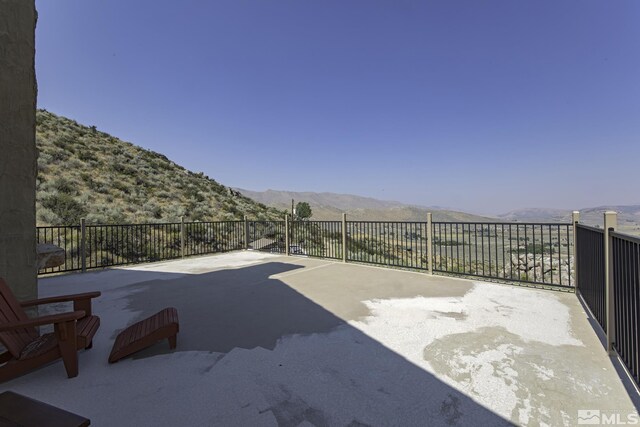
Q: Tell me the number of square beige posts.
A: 8